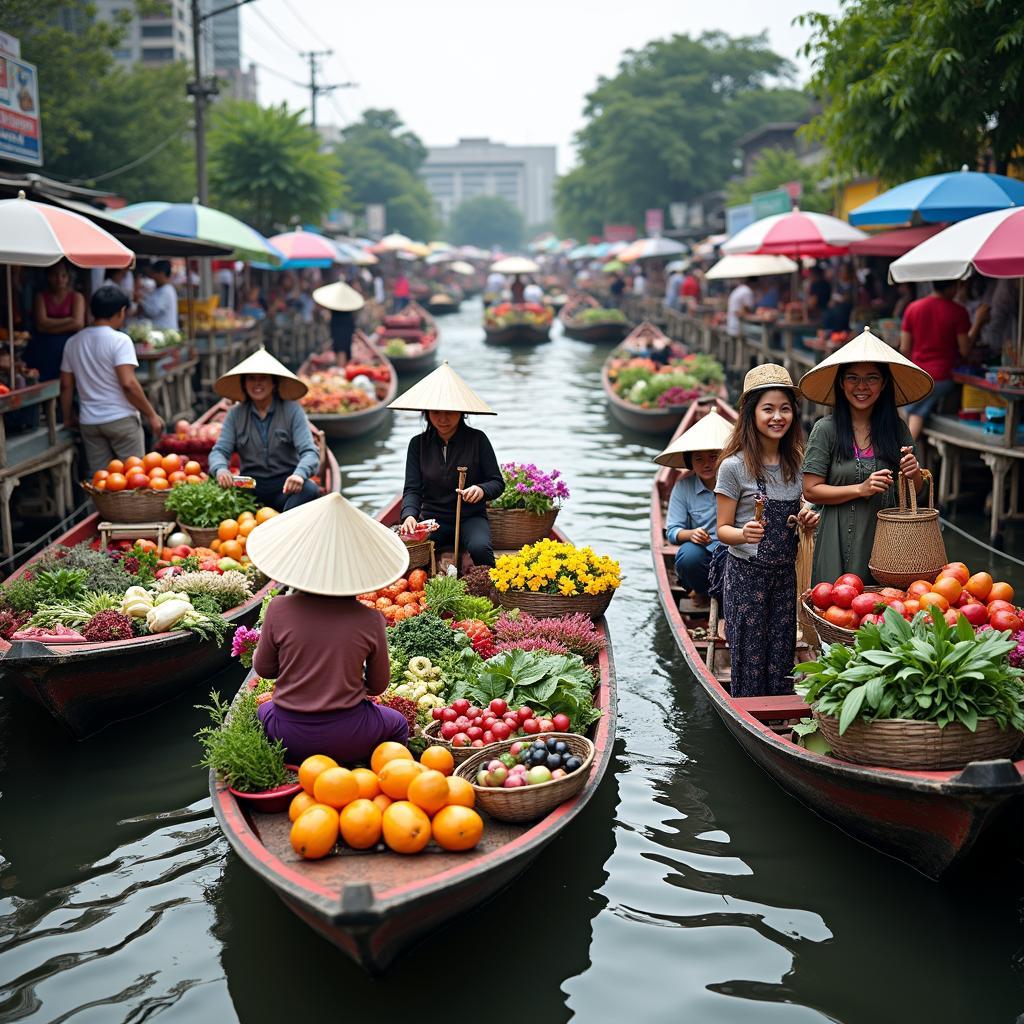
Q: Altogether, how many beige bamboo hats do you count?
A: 6